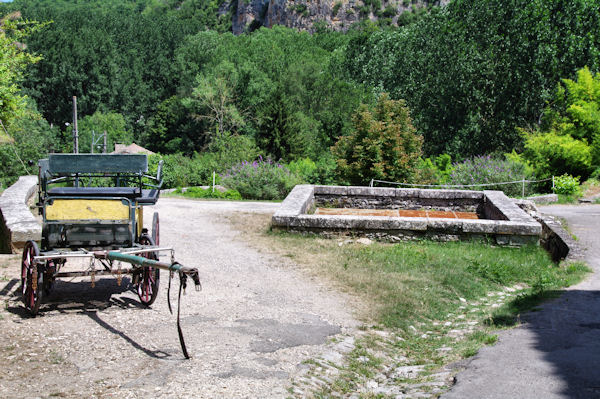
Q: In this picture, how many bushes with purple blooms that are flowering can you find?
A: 2